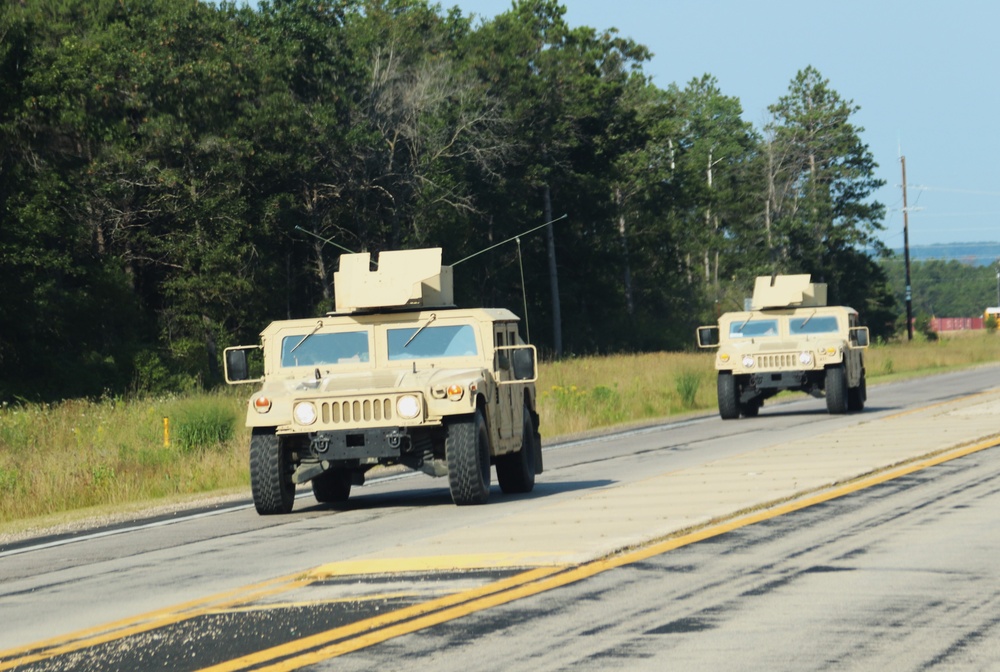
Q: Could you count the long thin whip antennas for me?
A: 3